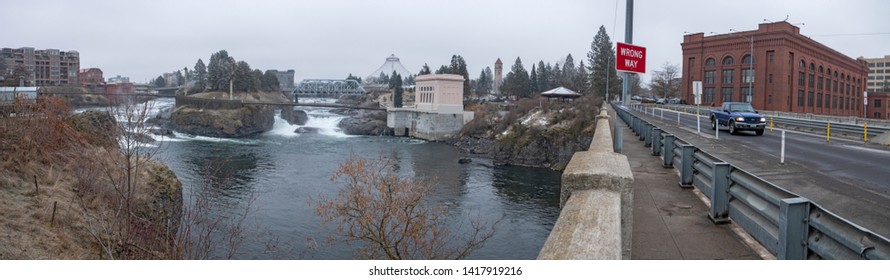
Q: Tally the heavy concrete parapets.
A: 1